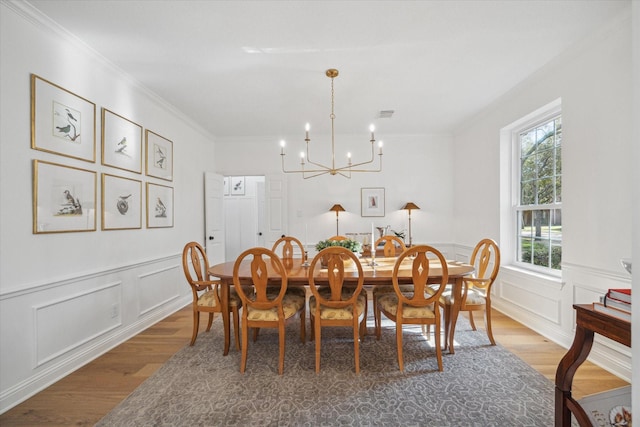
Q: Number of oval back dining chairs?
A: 8